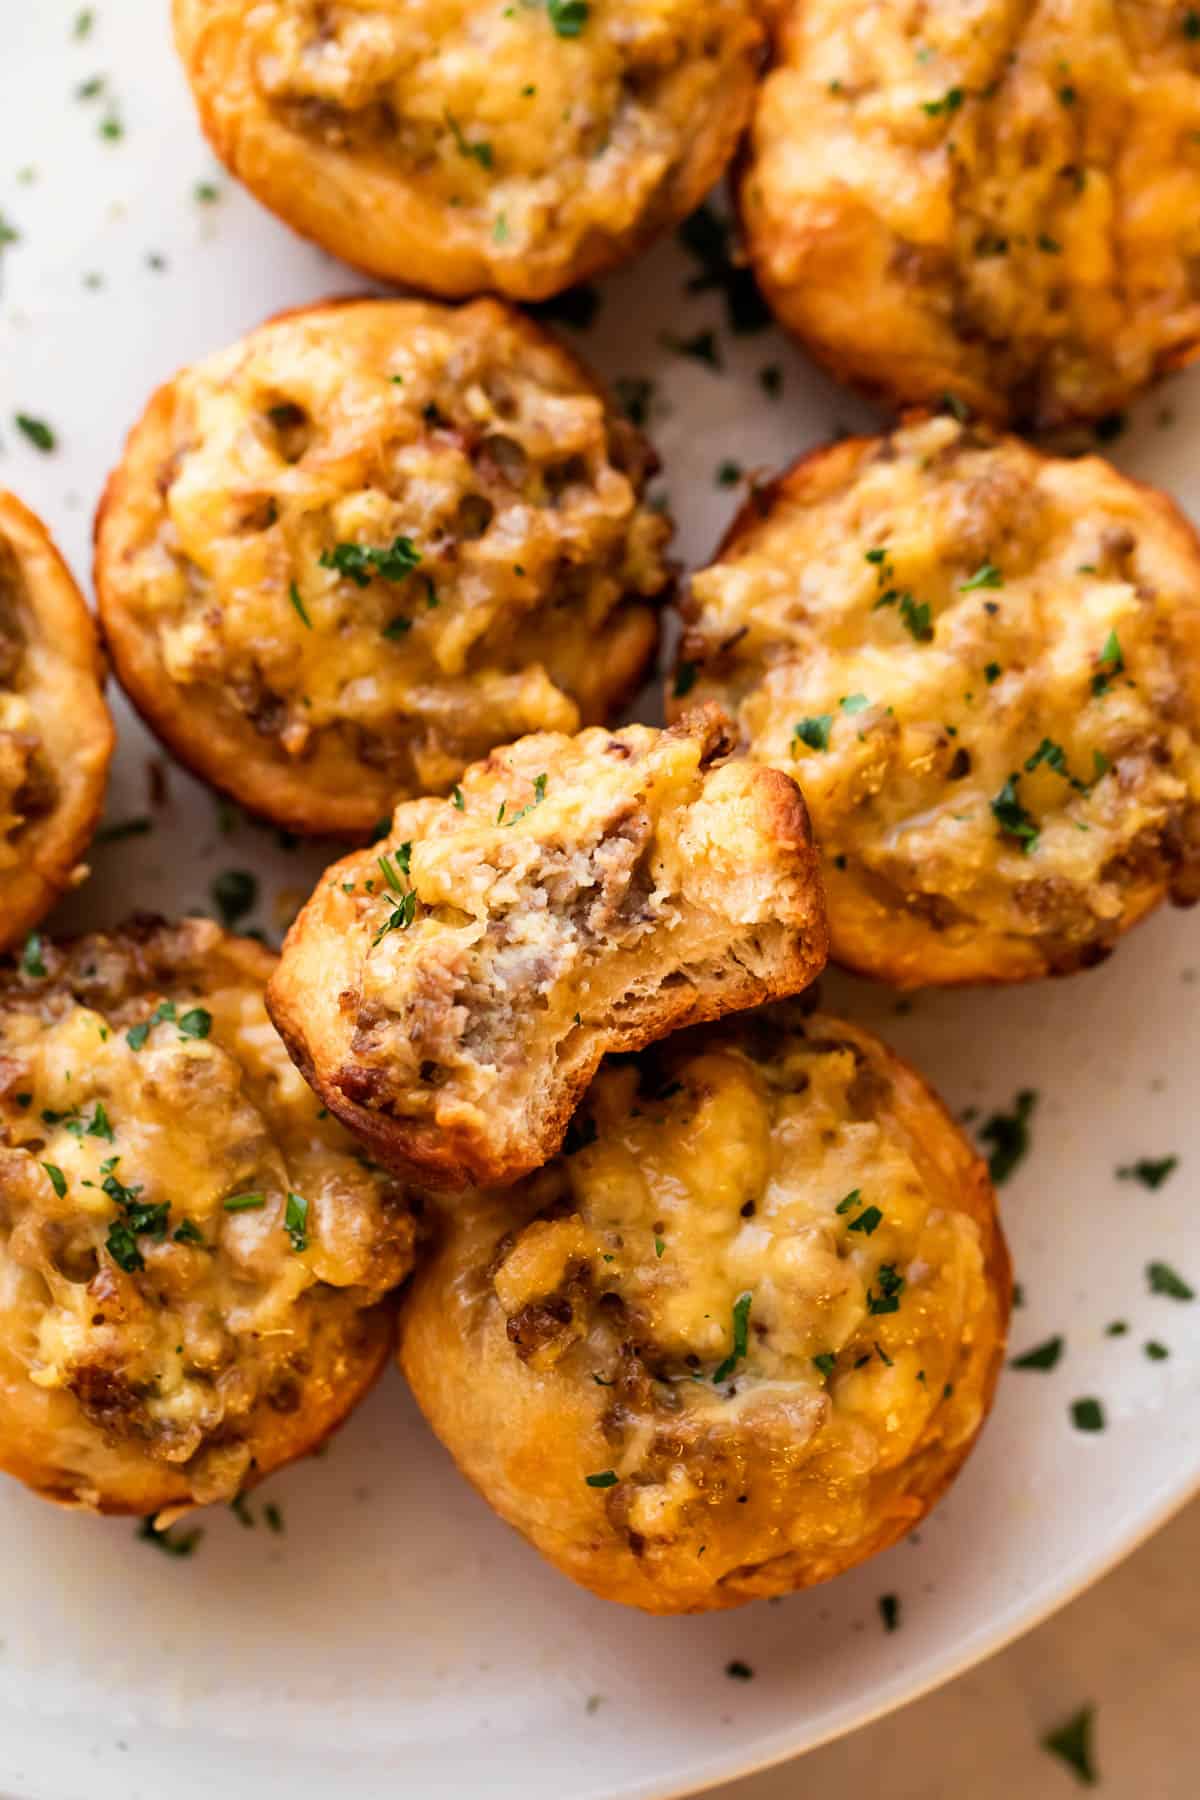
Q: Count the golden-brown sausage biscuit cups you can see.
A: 8